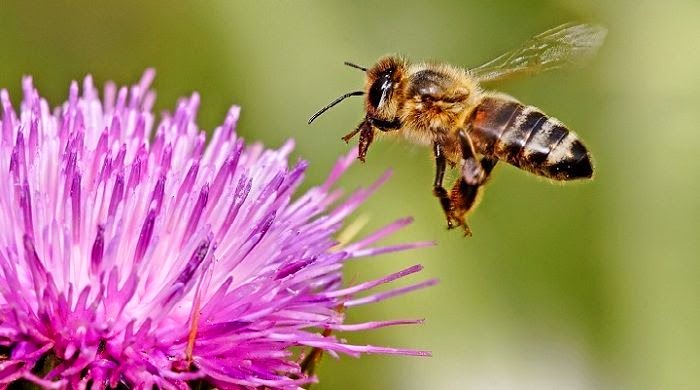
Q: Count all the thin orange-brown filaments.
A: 1